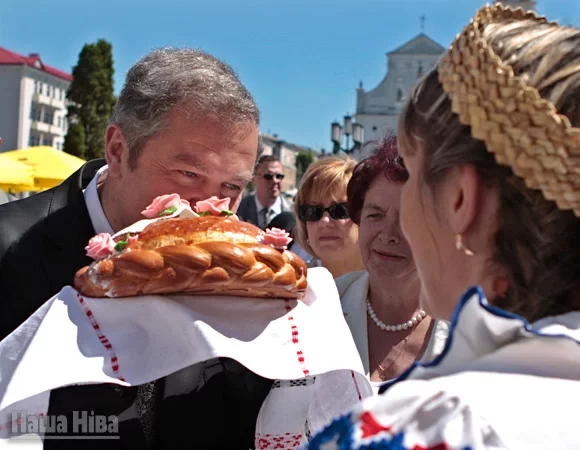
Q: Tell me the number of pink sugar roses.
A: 4